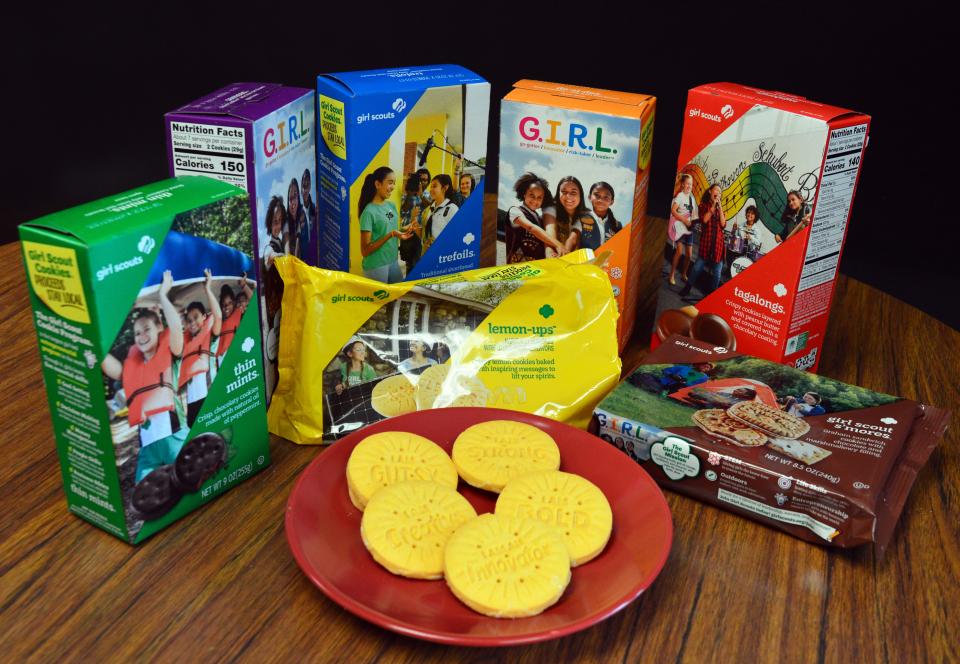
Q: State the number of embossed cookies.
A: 5